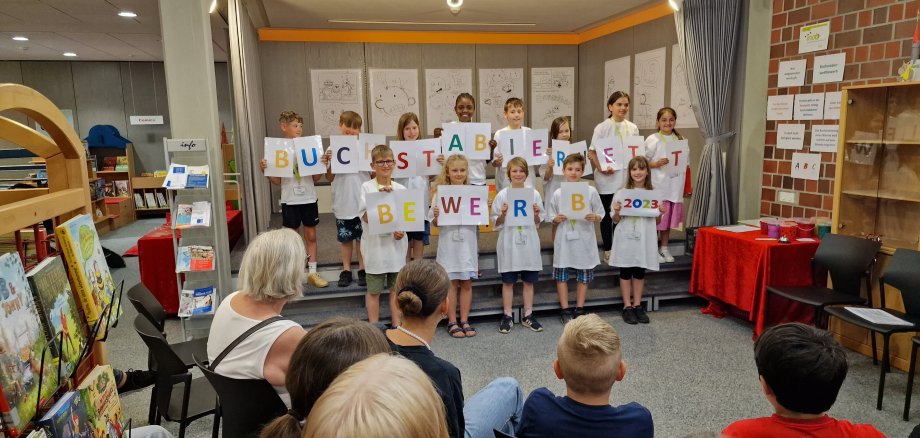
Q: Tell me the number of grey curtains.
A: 2